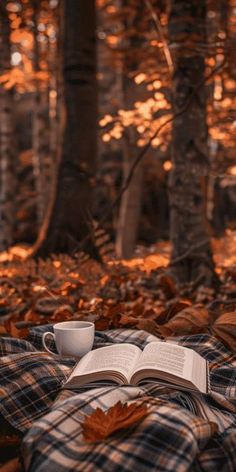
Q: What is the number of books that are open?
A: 1